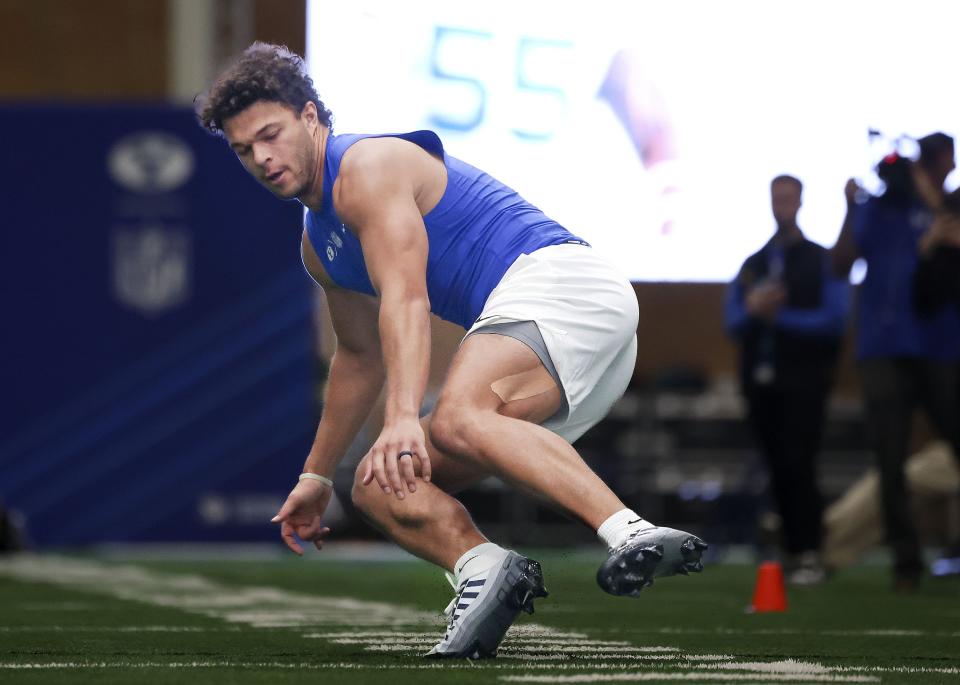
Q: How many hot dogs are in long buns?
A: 0